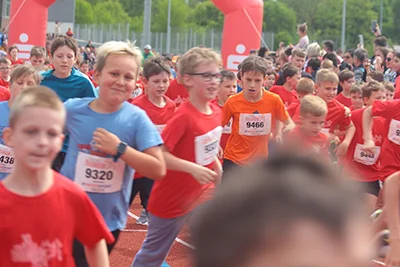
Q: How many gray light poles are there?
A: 4